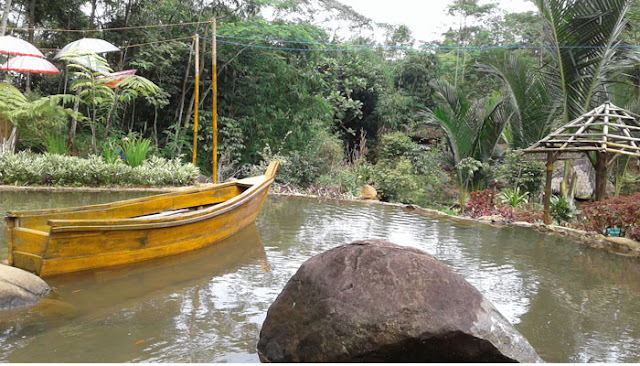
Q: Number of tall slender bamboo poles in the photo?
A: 2